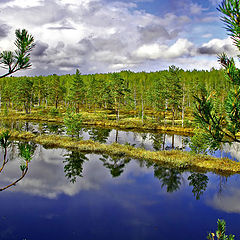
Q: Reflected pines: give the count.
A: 4